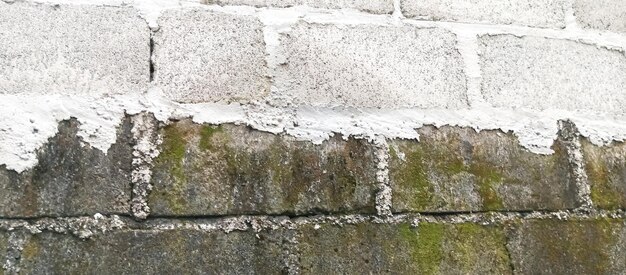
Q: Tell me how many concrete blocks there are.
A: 14